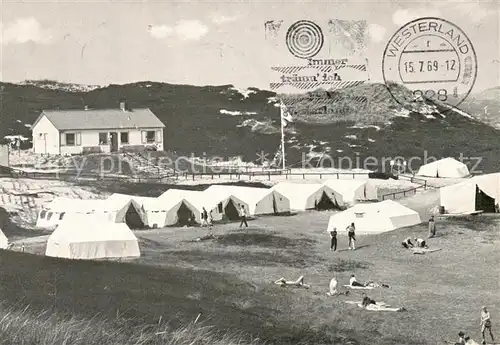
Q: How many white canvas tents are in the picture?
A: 11